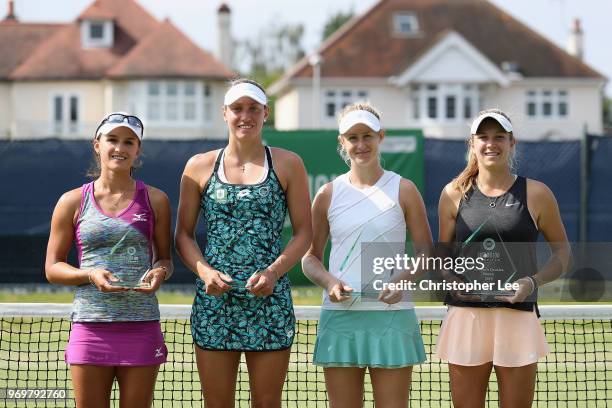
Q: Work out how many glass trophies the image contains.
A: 4